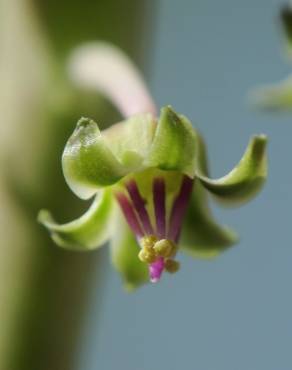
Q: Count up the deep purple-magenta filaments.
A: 4